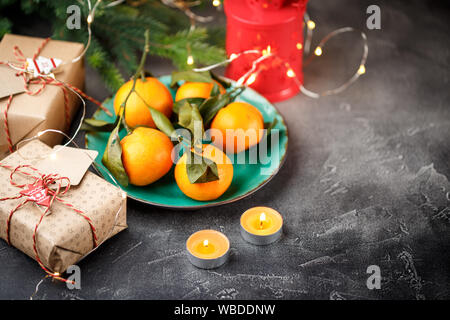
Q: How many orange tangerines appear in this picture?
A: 5